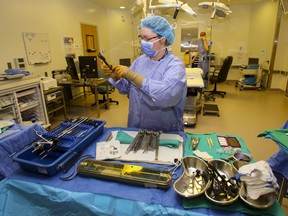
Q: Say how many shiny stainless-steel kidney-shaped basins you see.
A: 3